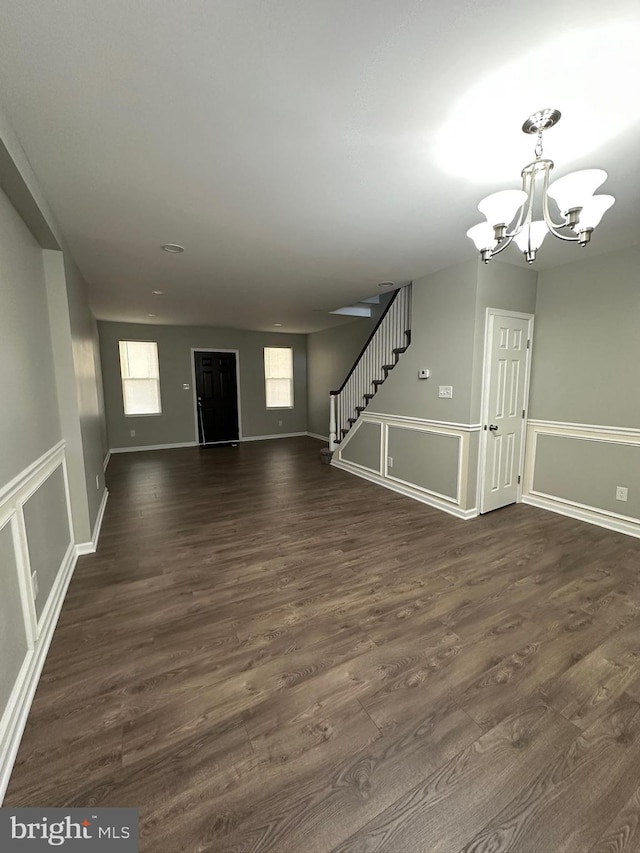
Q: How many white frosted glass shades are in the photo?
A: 5